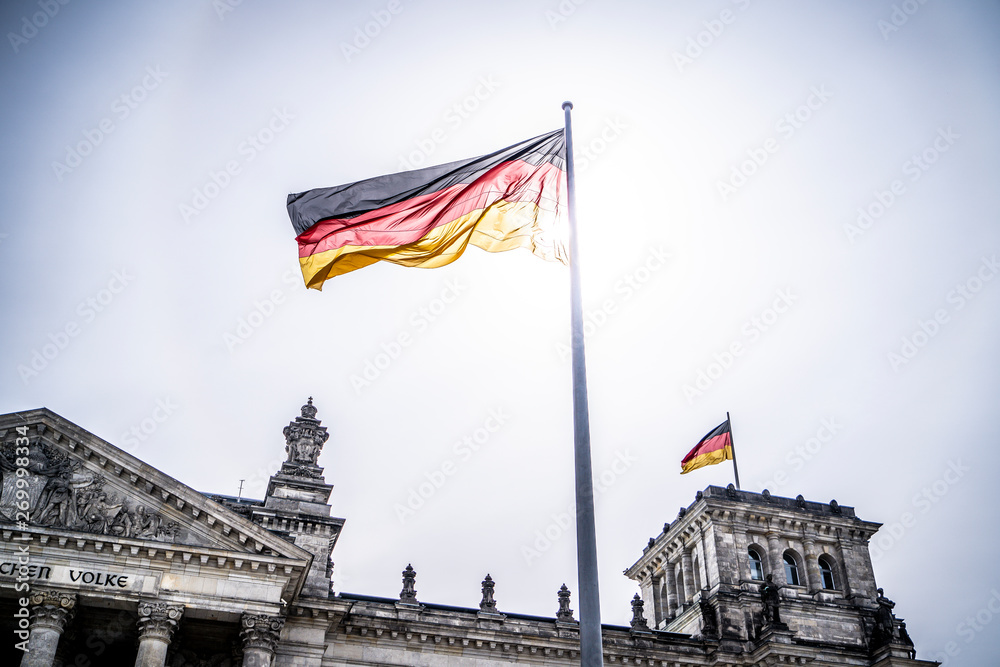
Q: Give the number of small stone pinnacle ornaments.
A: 4